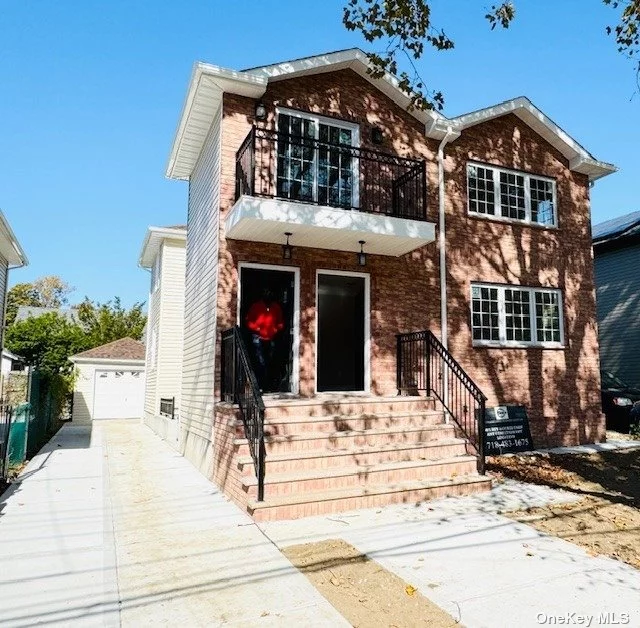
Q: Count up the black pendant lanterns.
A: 2